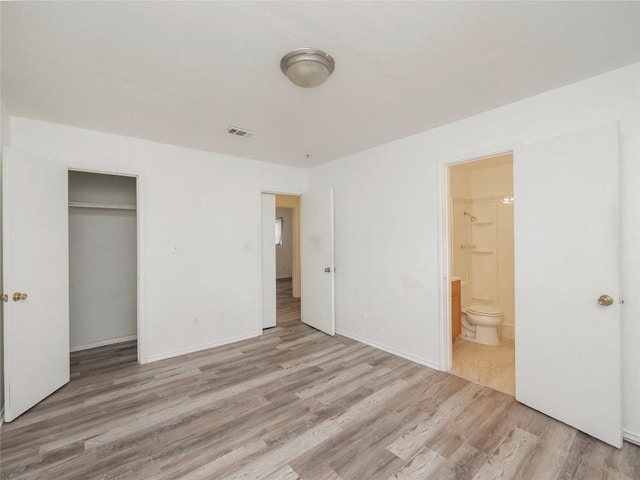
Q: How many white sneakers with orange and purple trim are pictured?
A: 0